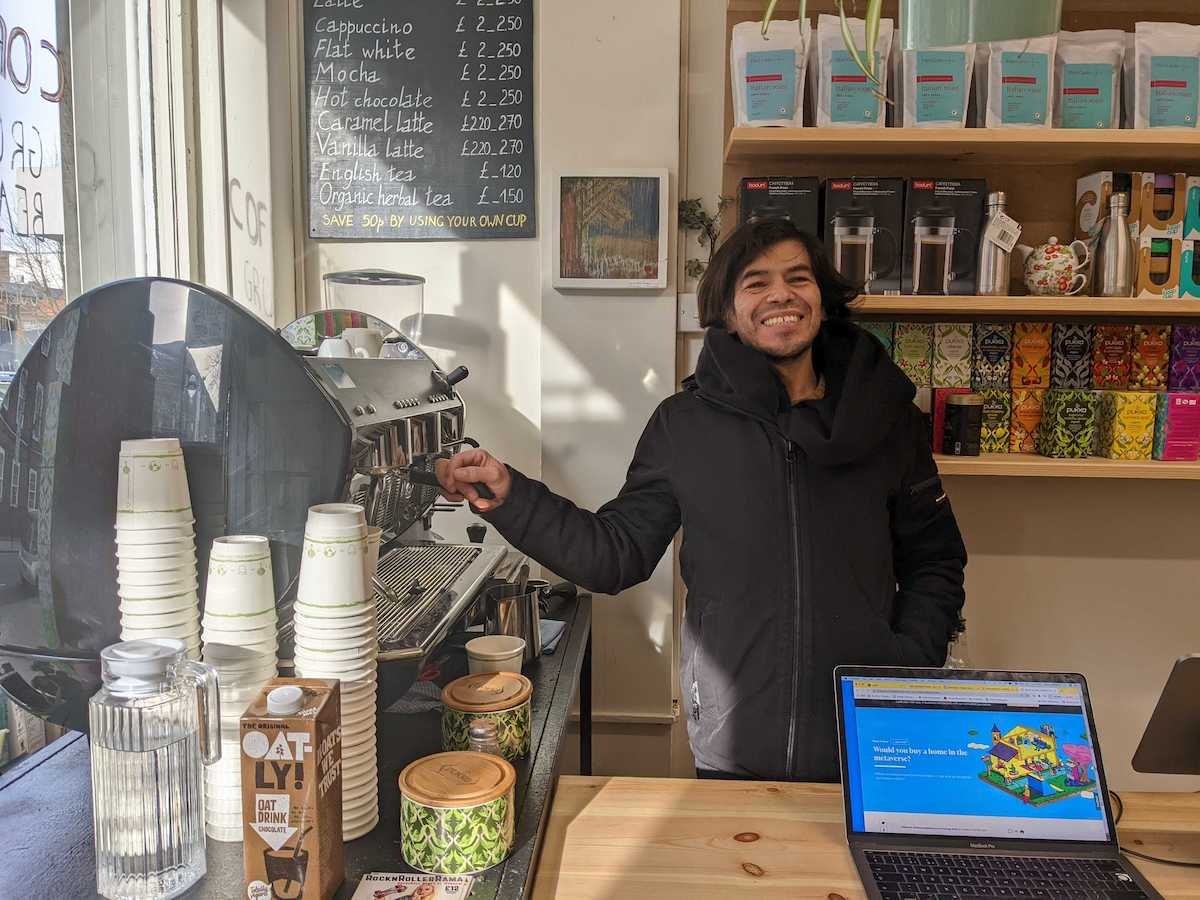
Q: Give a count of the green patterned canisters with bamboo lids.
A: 2